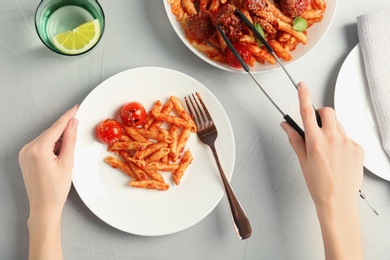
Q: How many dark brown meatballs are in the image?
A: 4